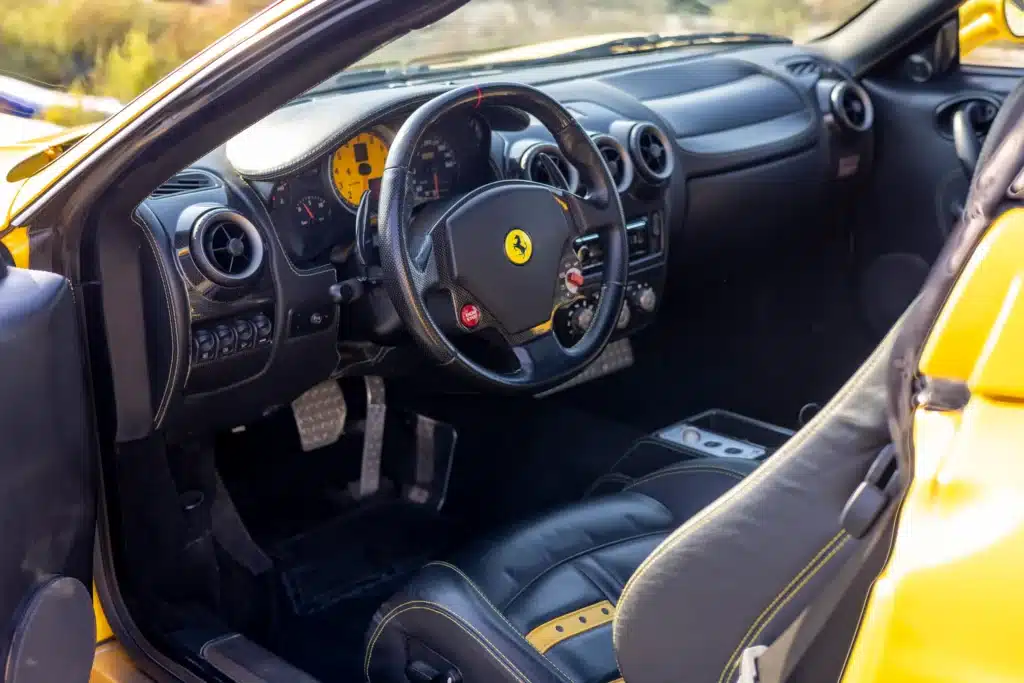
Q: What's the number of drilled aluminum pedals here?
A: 2